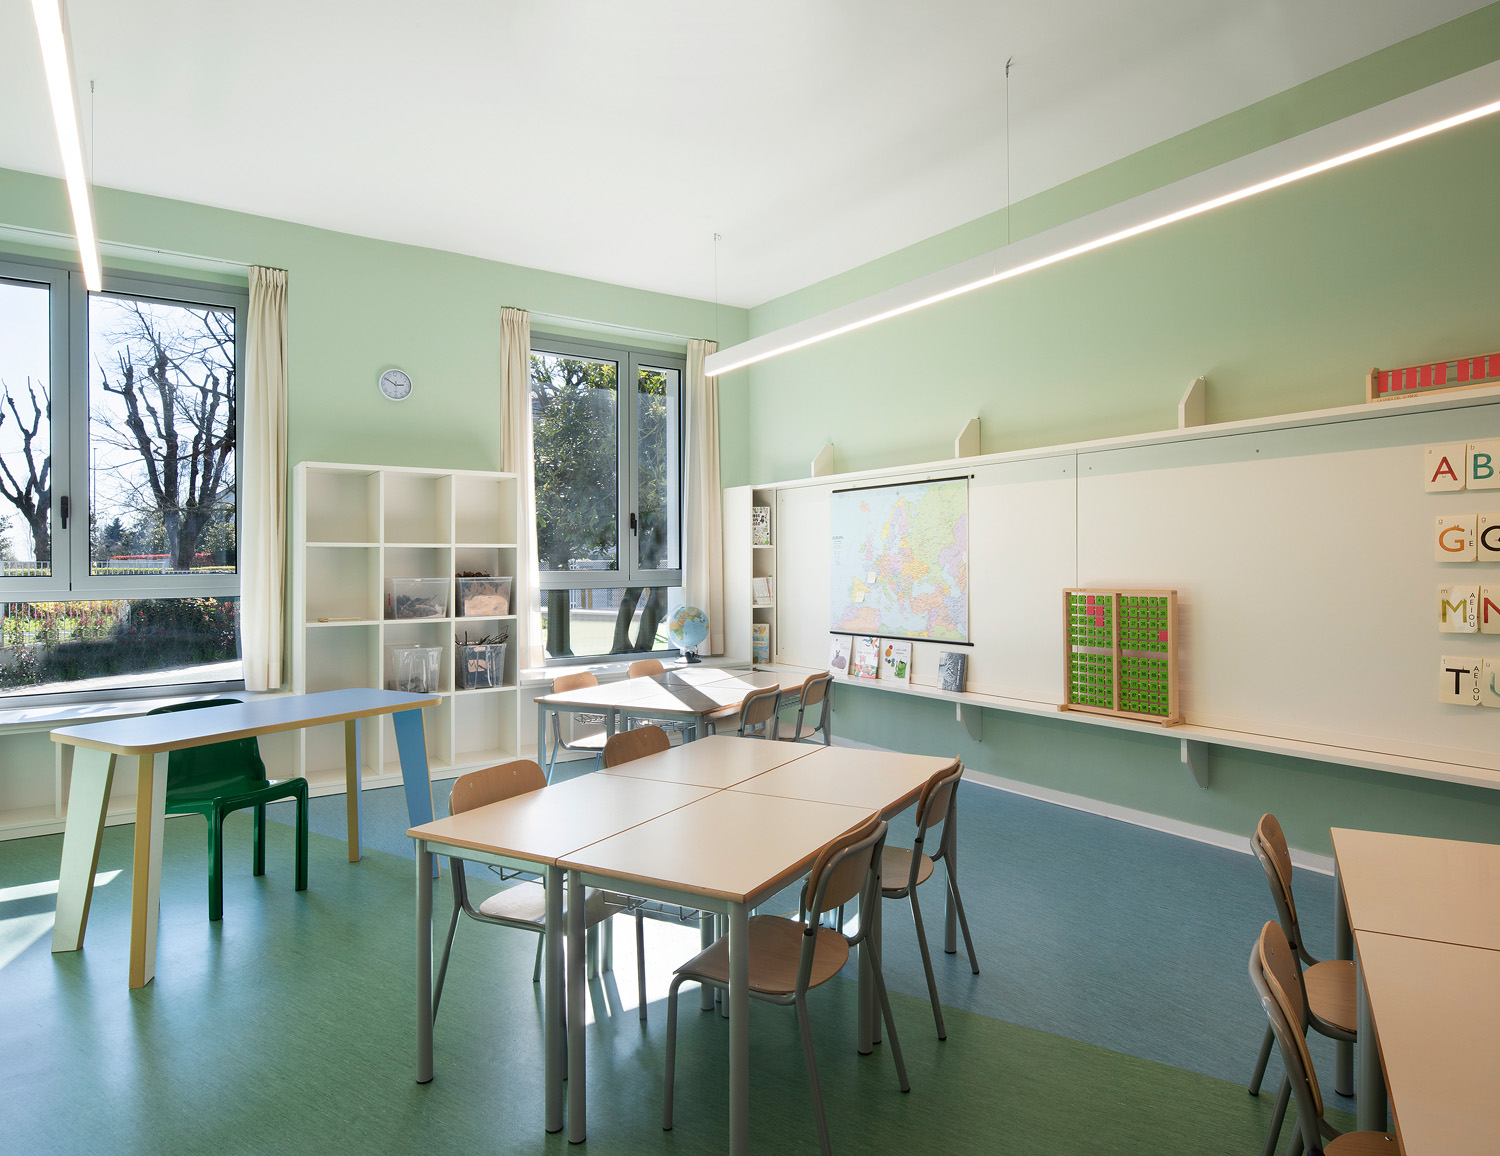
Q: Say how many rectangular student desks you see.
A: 10